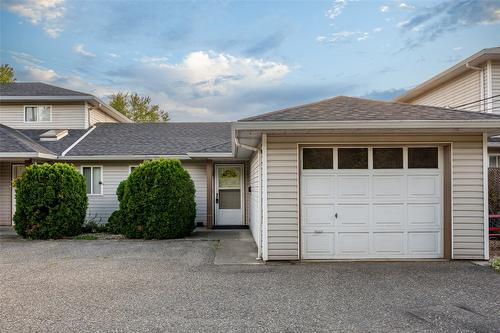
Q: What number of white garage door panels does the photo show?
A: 12